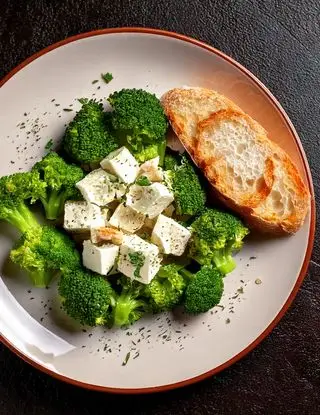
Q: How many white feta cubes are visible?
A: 8